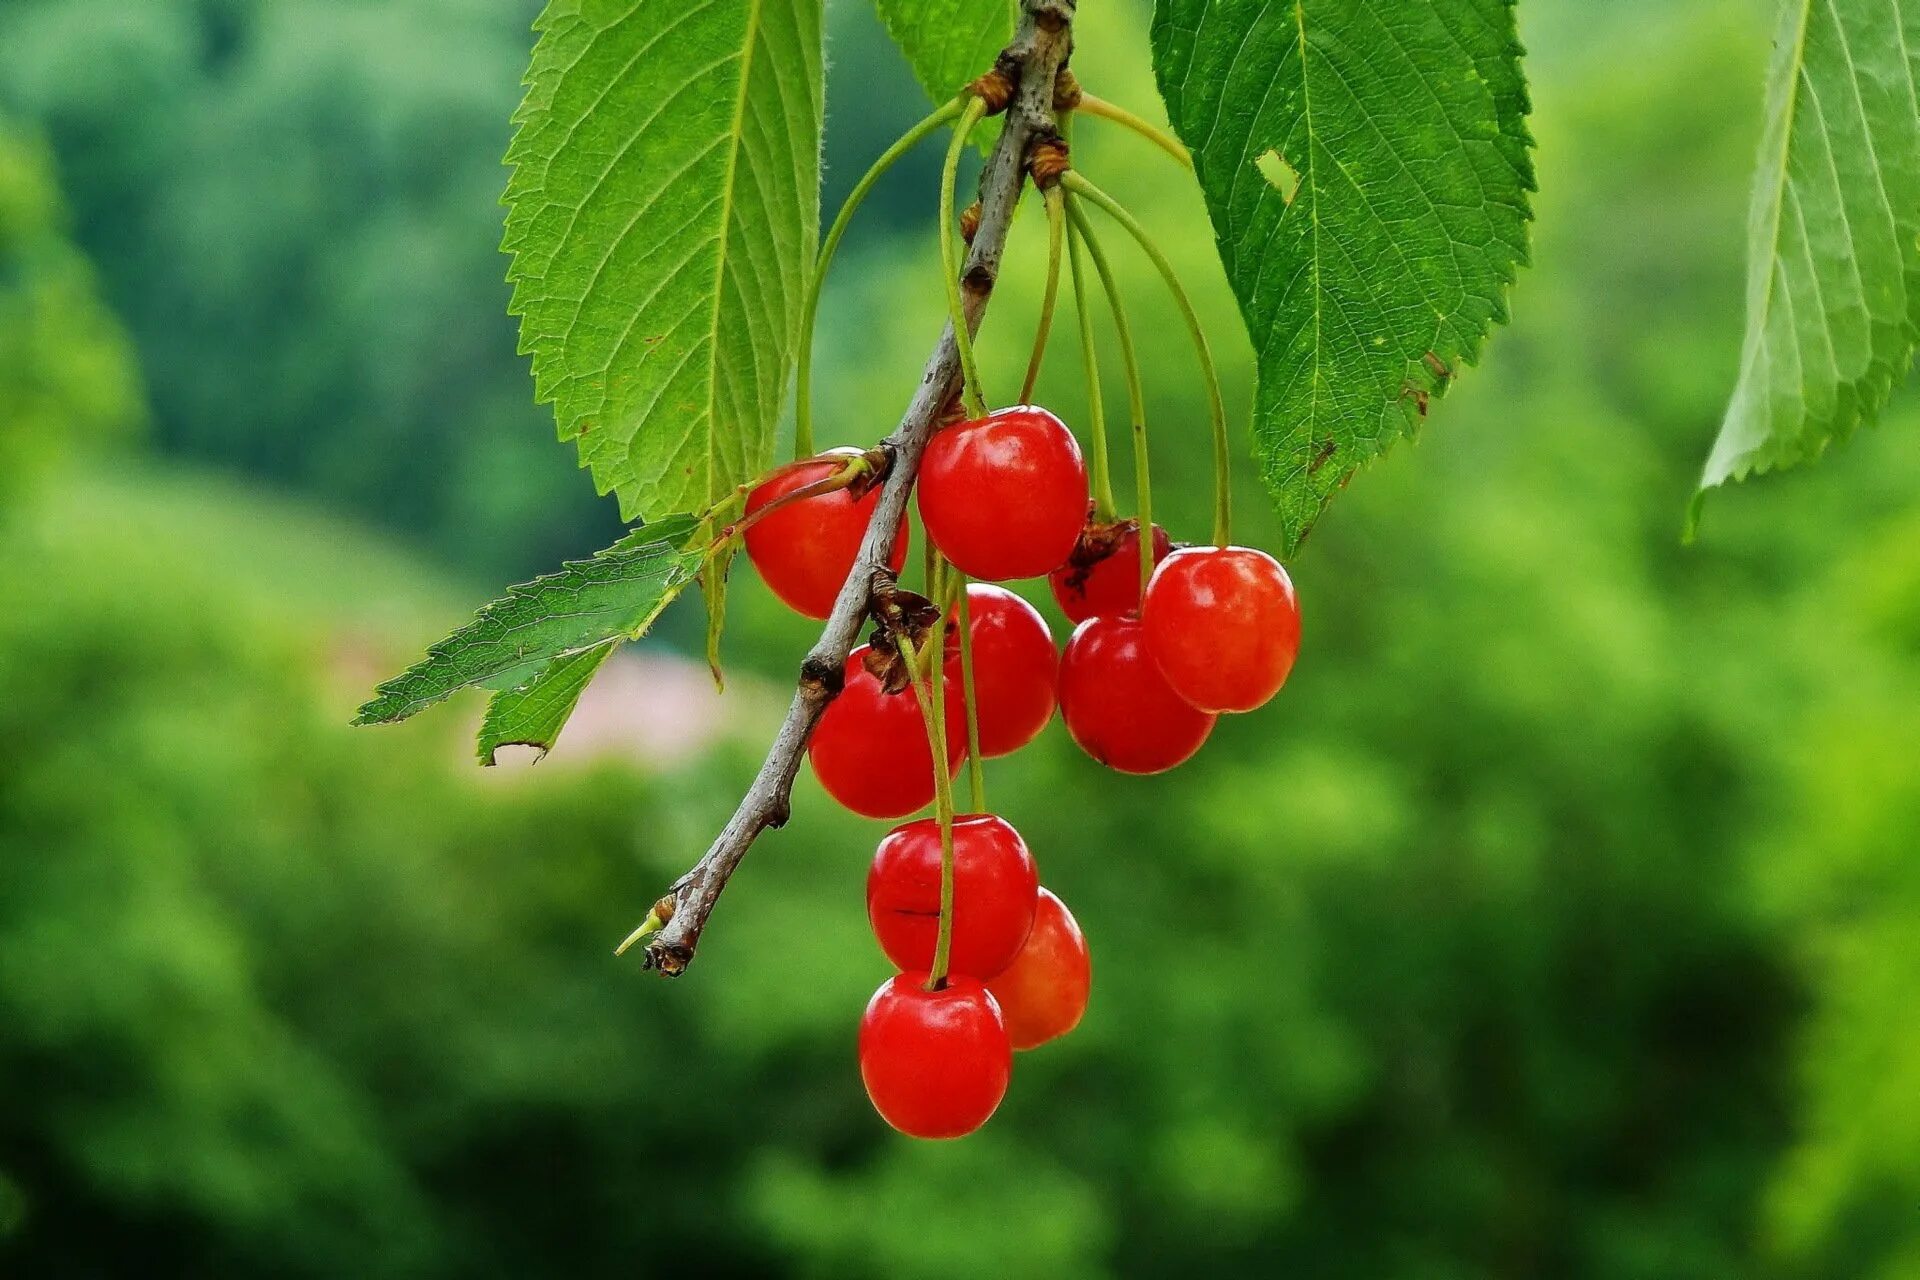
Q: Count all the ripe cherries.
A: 10